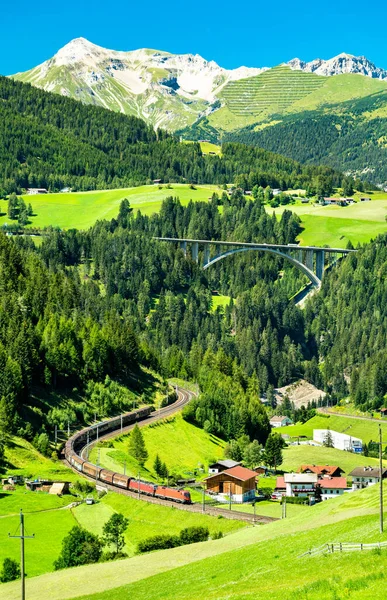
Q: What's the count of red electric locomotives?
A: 2